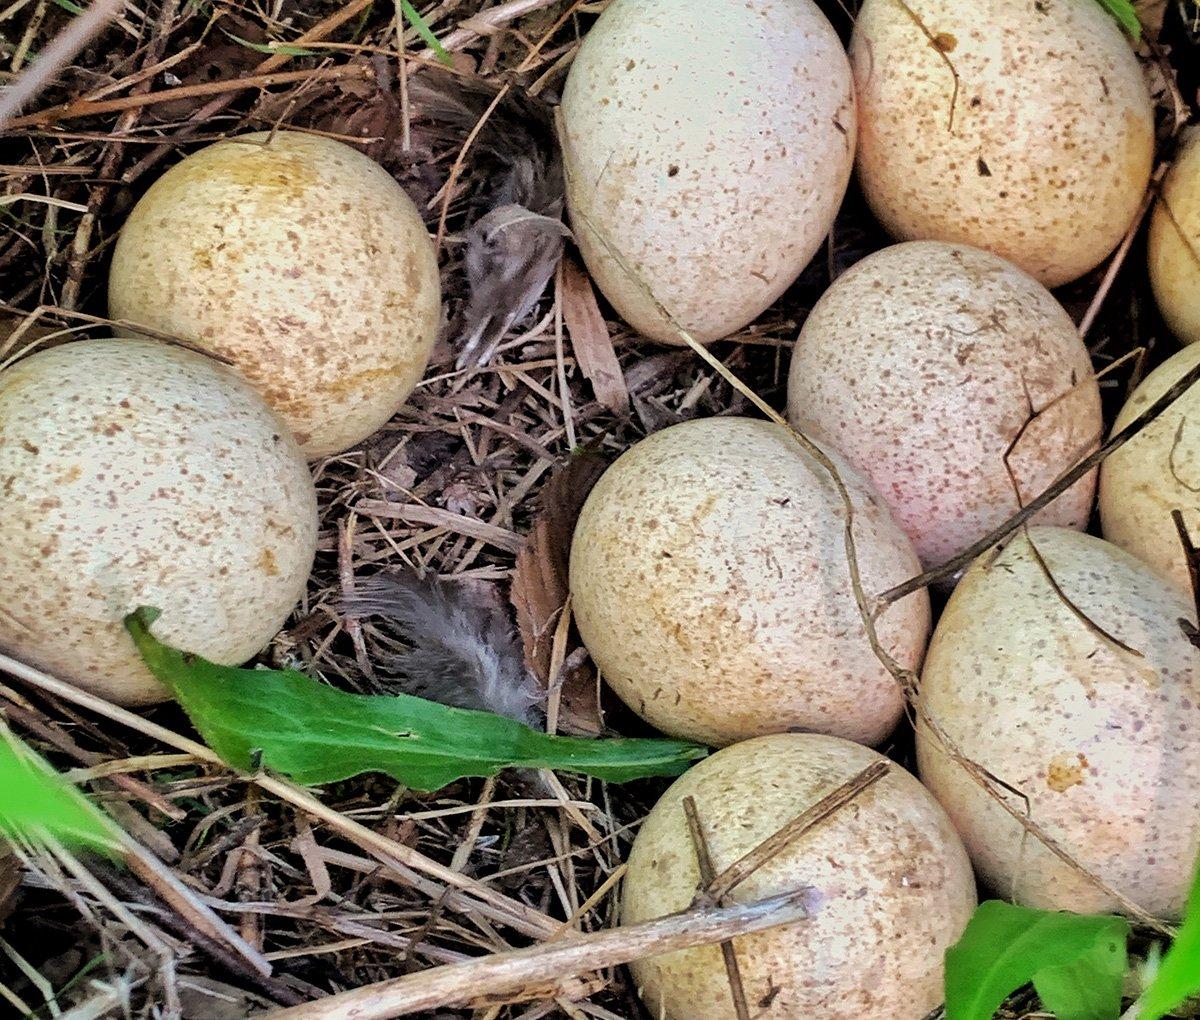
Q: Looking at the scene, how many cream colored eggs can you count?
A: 10